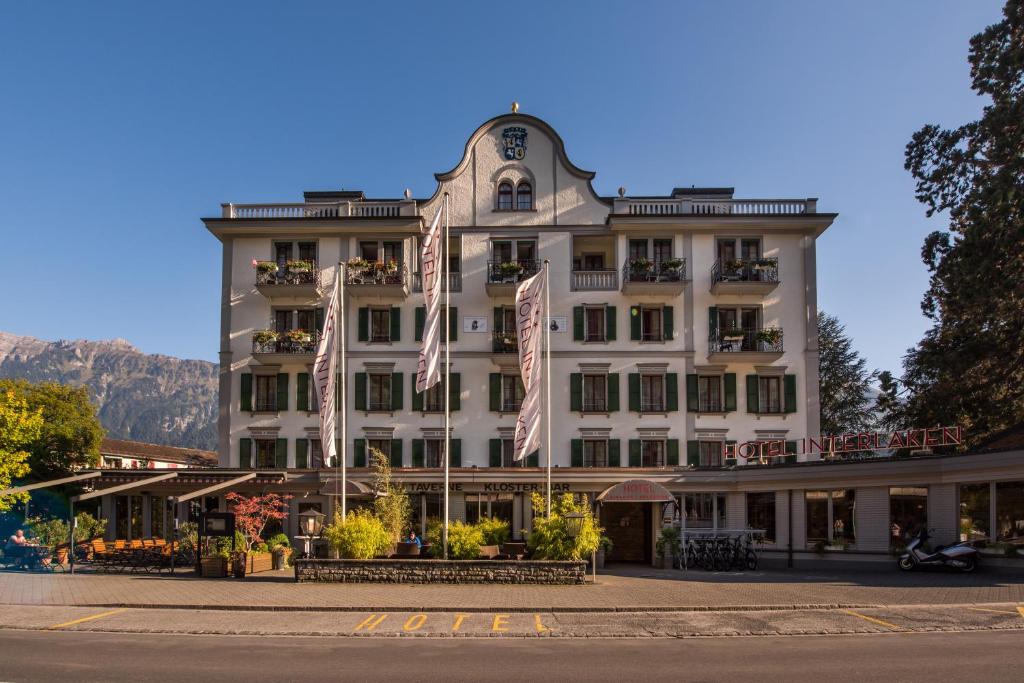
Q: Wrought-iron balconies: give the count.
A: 8